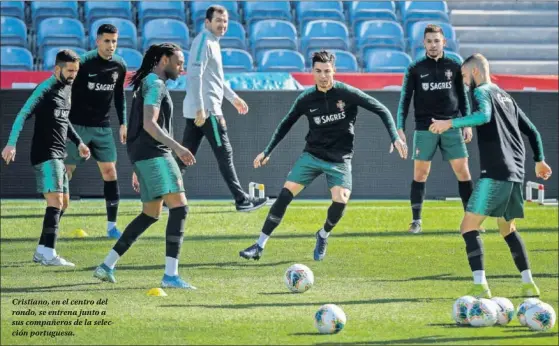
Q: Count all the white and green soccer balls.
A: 7